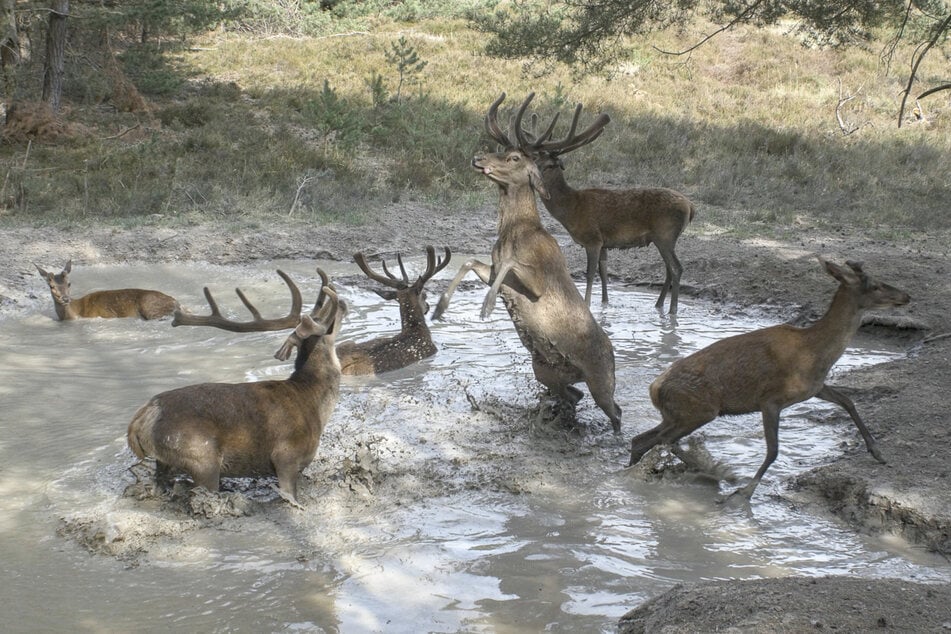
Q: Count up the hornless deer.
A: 2